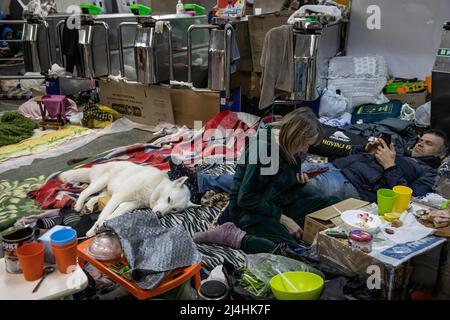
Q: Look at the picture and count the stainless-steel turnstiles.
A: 5